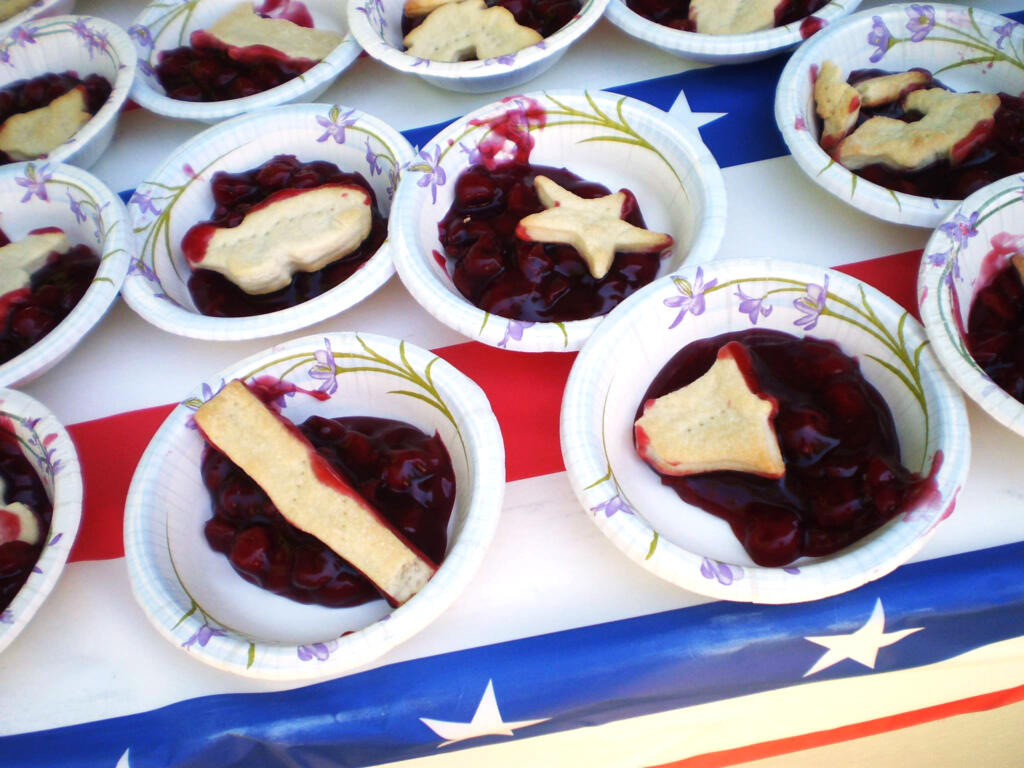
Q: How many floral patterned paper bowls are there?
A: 13